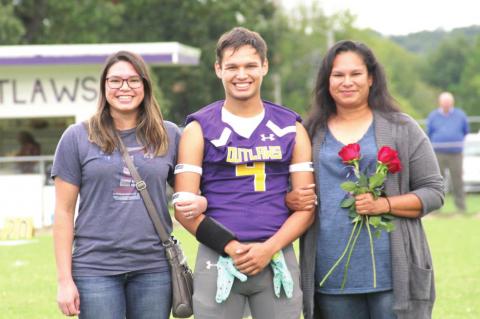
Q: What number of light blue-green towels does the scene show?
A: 2